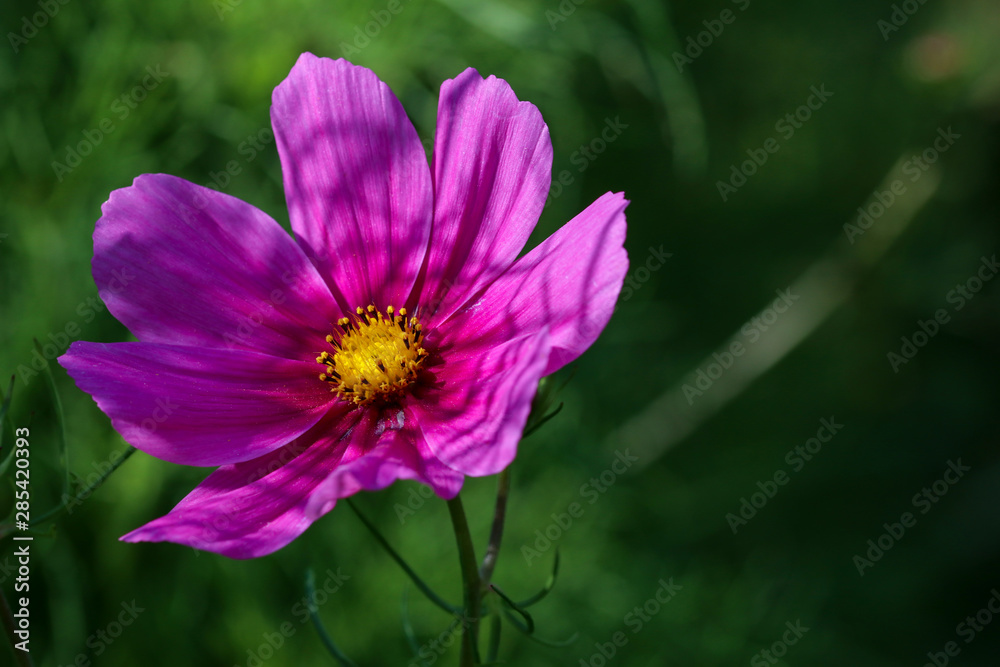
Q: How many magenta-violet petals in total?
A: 8